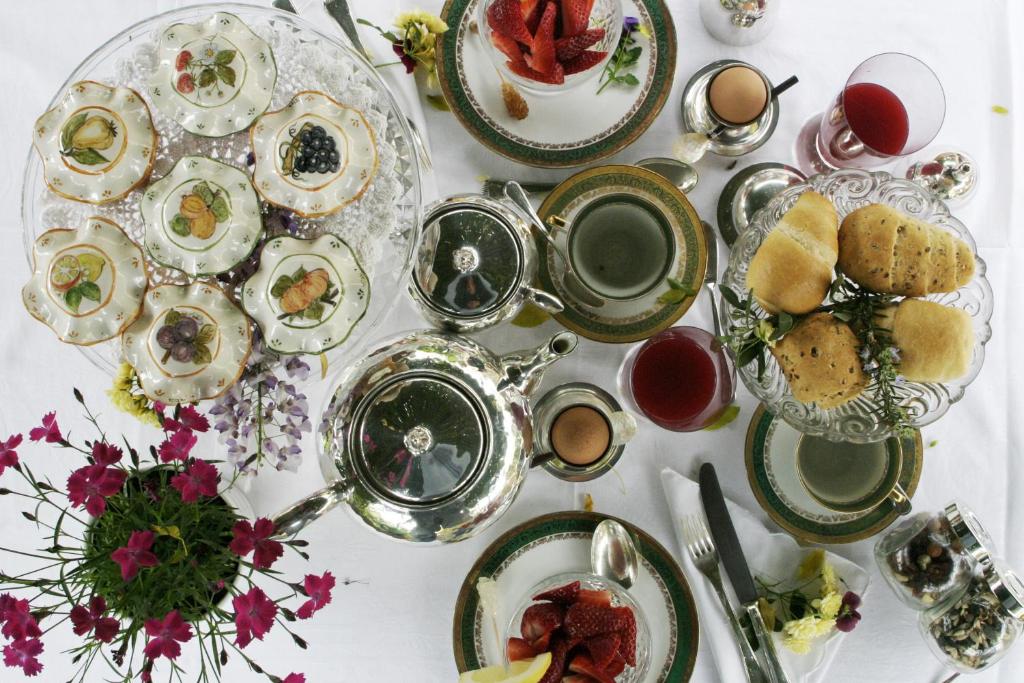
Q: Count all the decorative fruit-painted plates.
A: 7